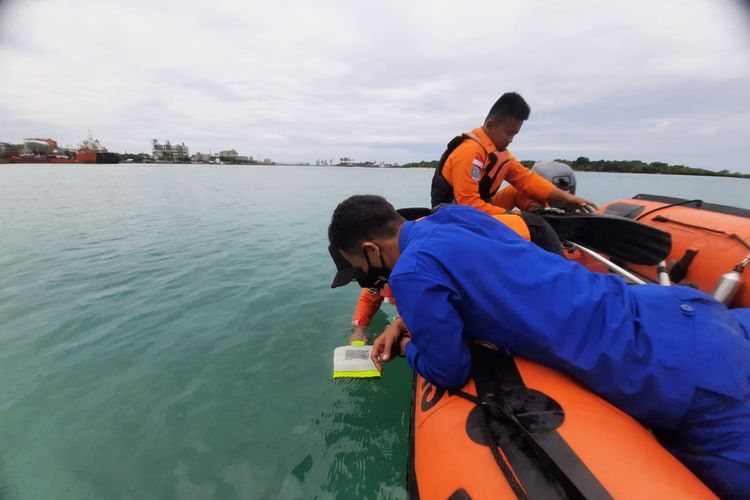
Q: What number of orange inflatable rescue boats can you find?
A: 1